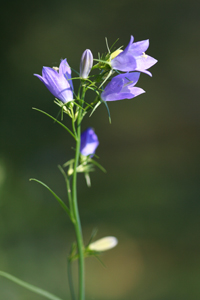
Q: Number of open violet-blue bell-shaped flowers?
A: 3